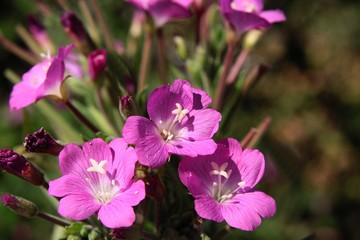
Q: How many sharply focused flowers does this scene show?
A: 3